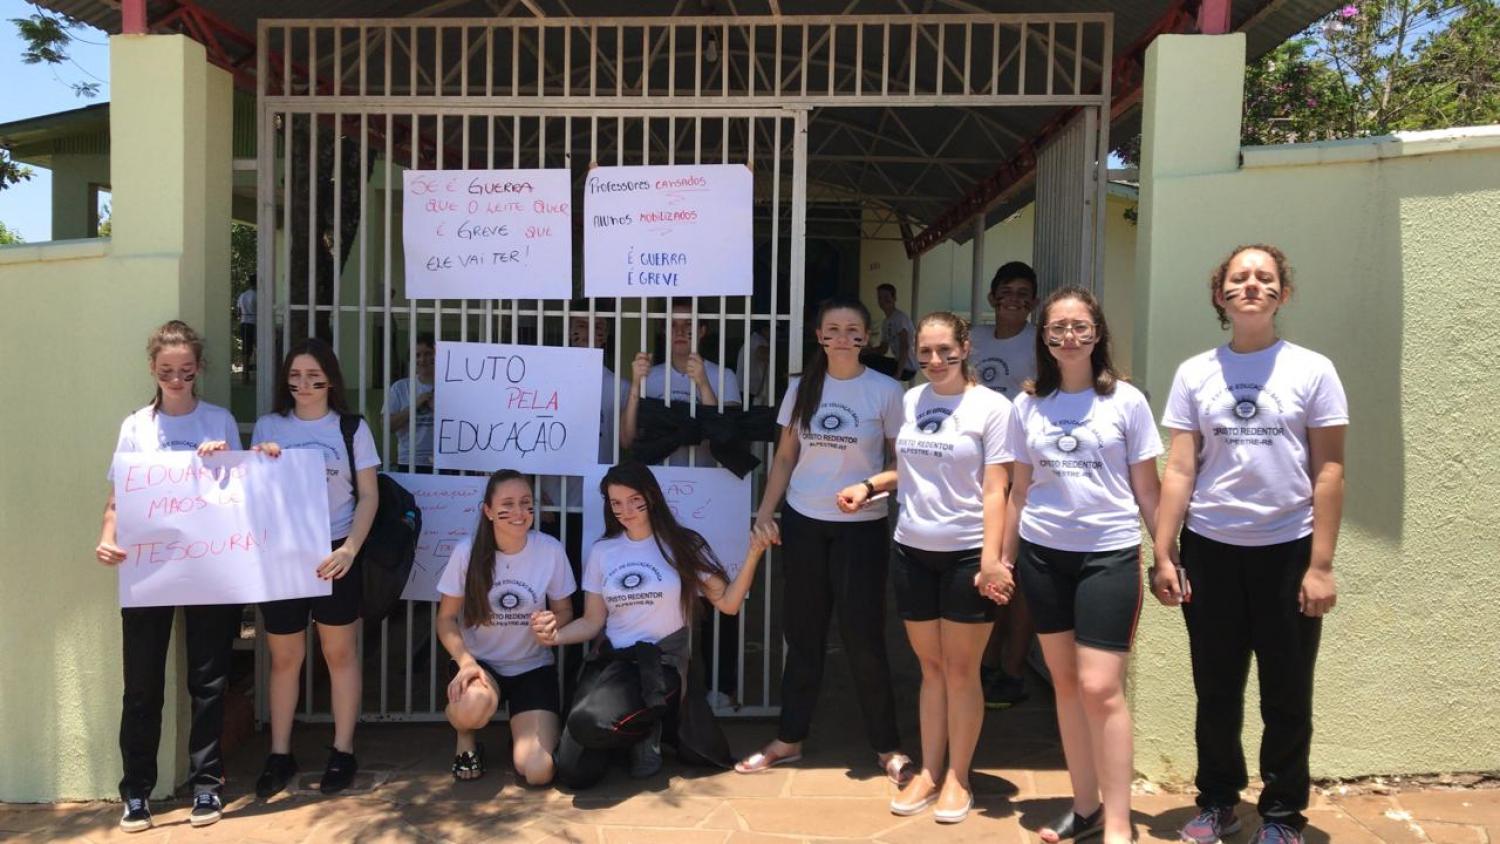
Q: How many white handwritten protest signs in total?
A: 6